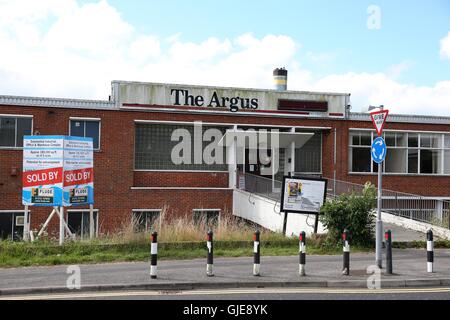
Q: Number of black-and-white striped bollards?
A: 6